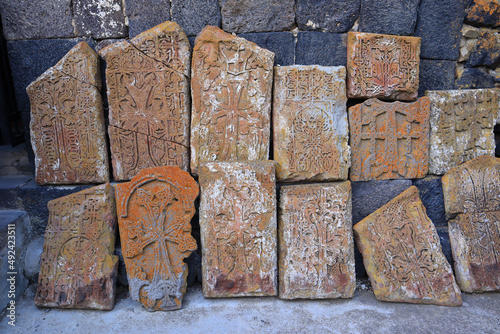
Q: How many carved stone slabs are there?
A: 13